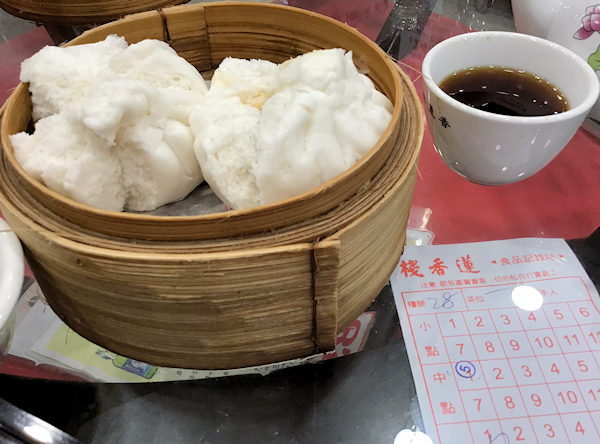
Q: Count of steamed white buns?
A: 2